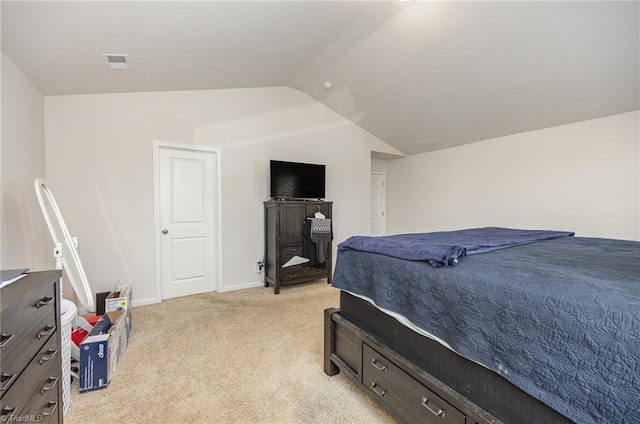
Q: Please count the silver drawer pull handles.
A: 11